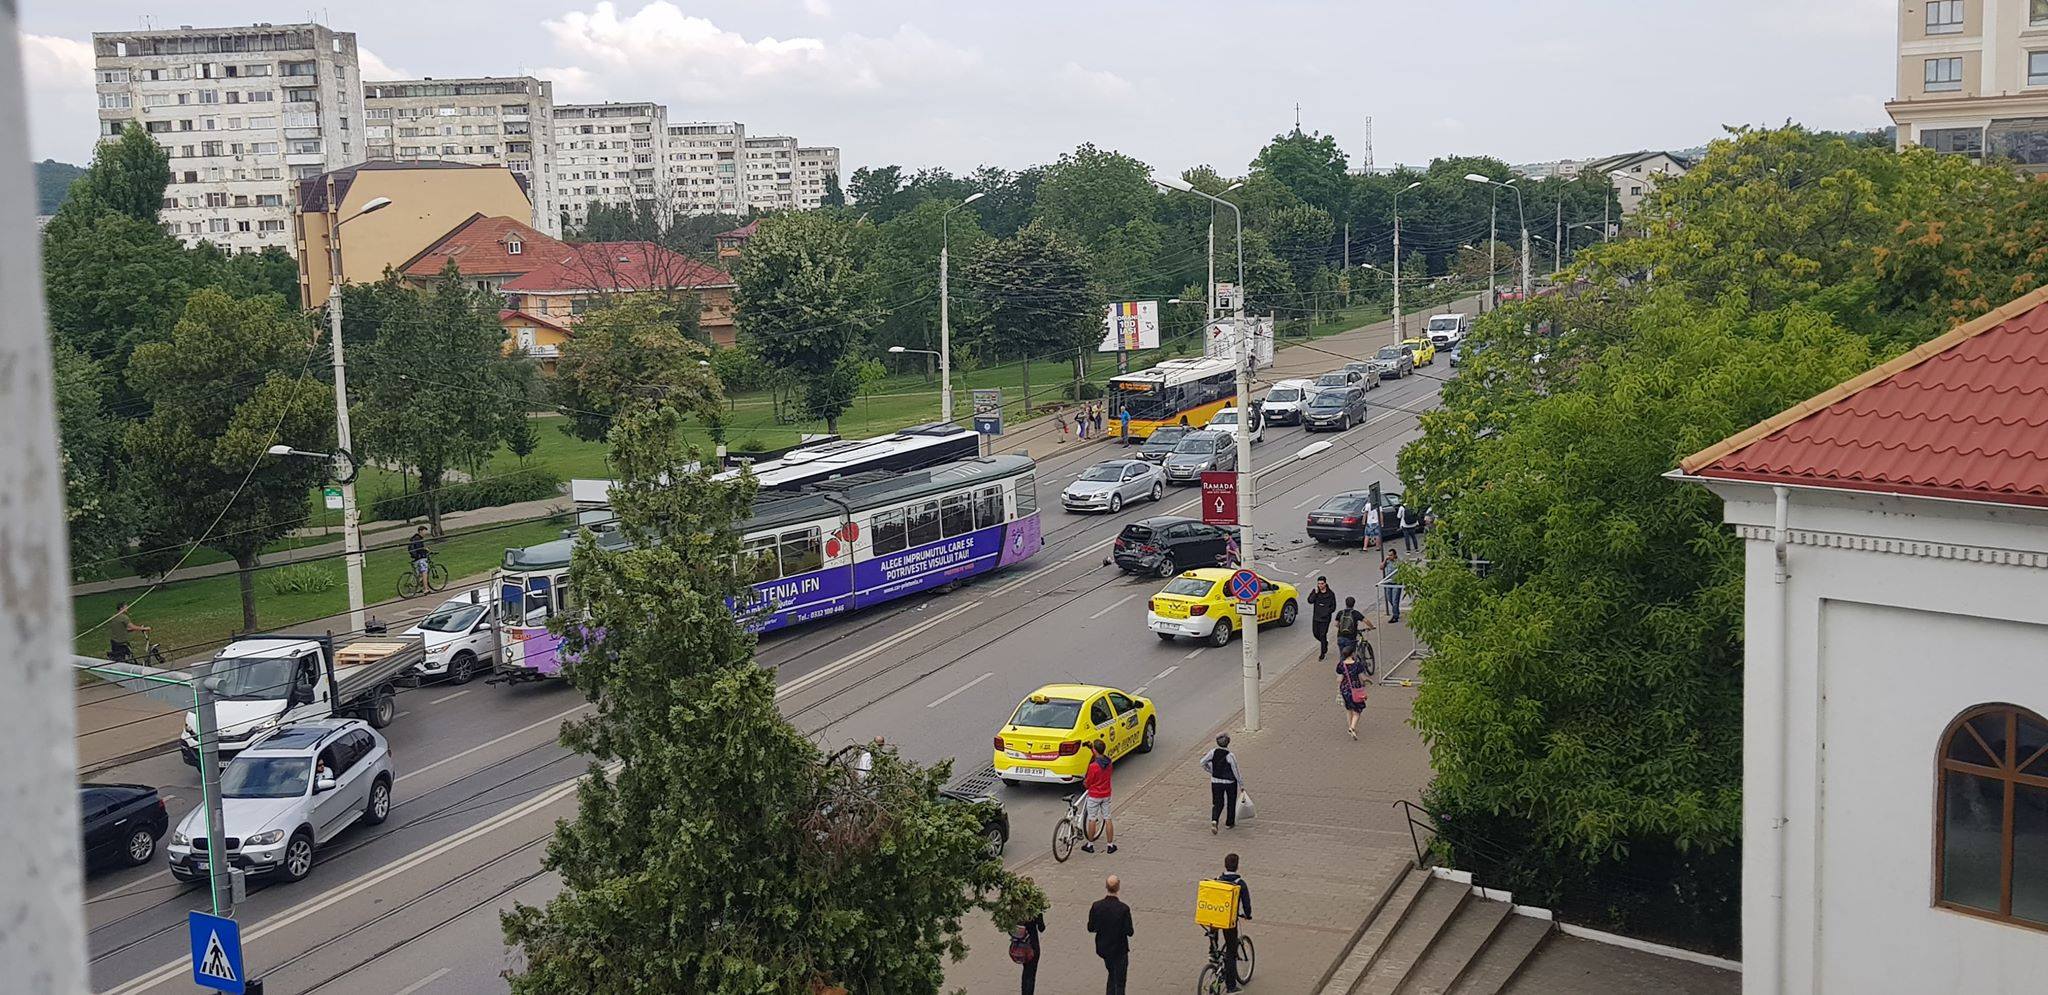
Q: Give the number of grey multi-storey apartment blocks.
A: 6